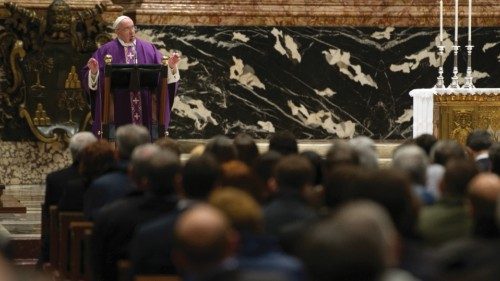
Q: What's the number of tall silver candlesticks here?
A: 3